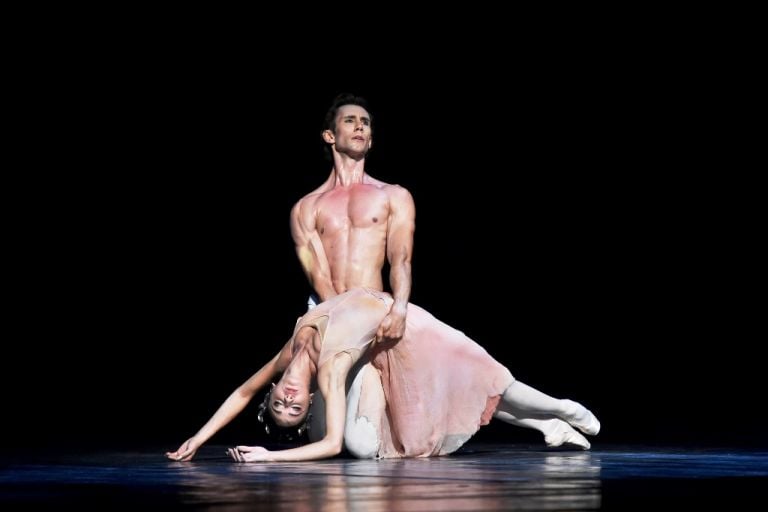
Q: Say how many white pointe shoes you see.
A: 2